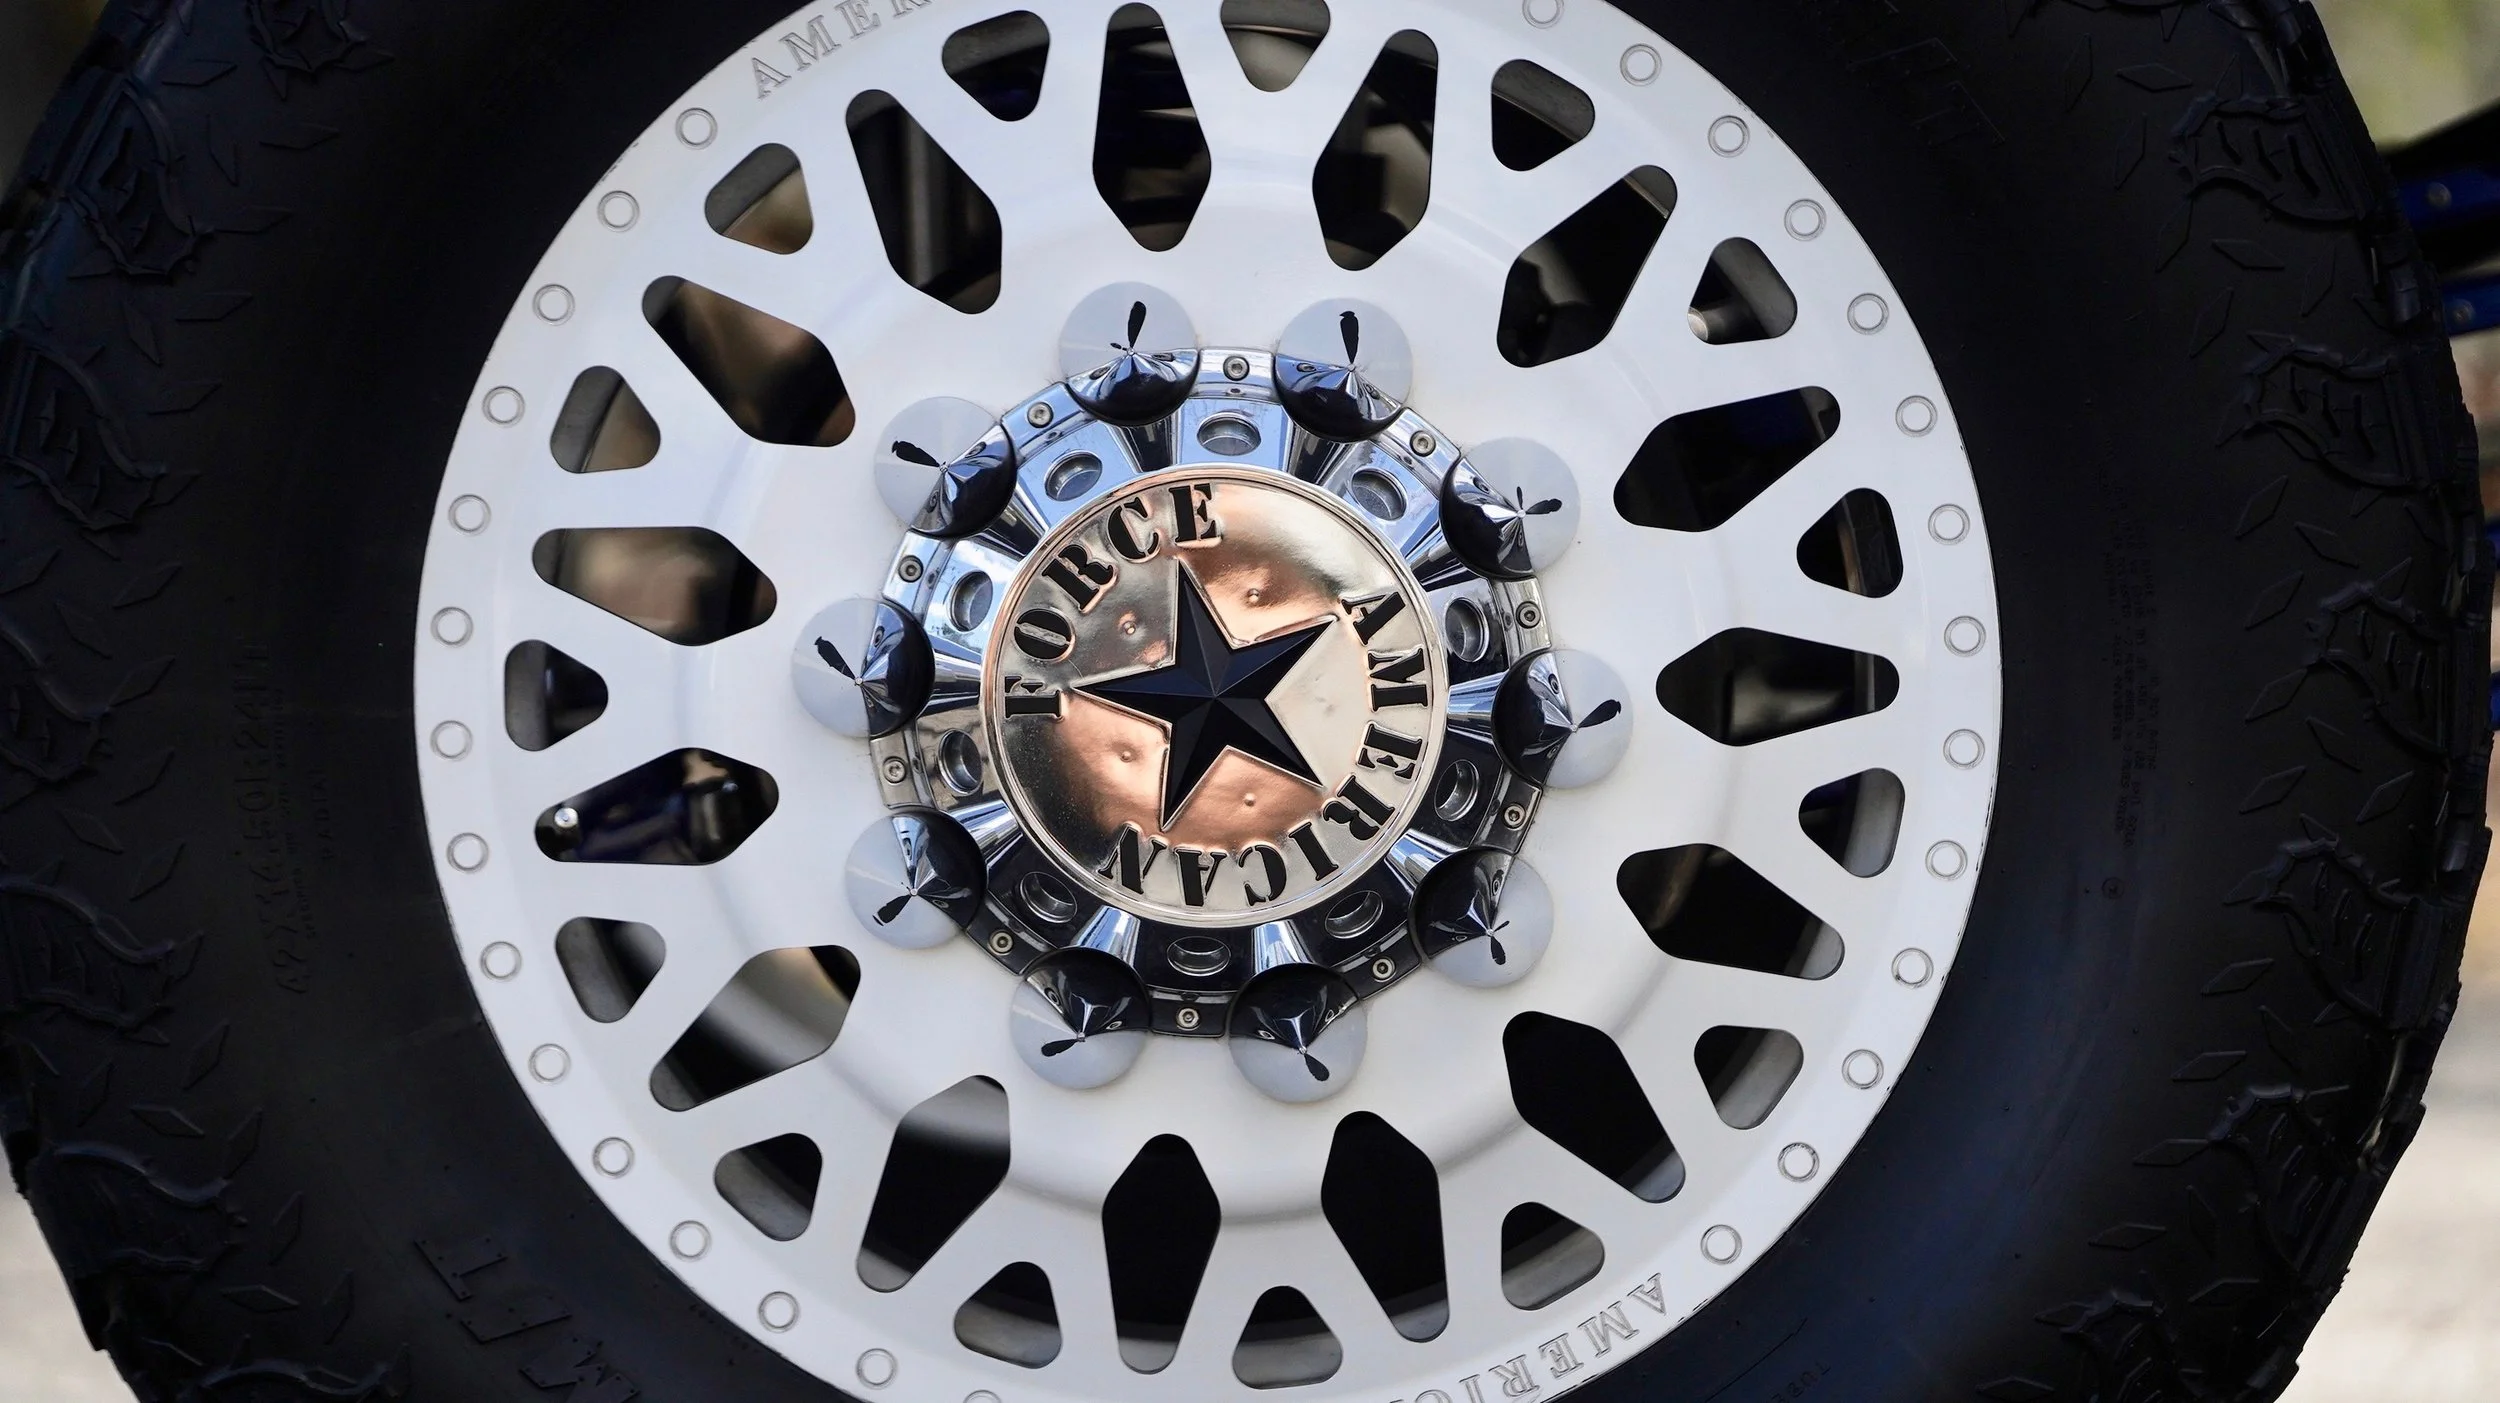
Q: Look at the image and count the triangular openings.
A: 15